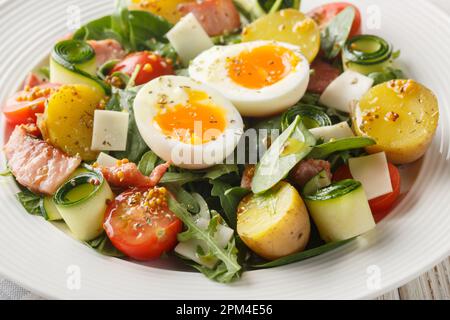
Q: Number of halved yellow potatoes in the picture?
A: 5